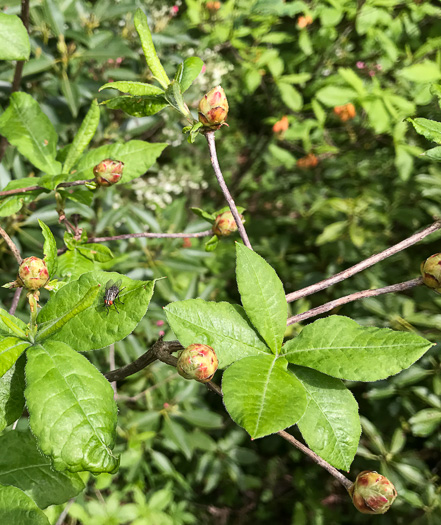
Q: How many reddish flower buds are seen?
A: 7